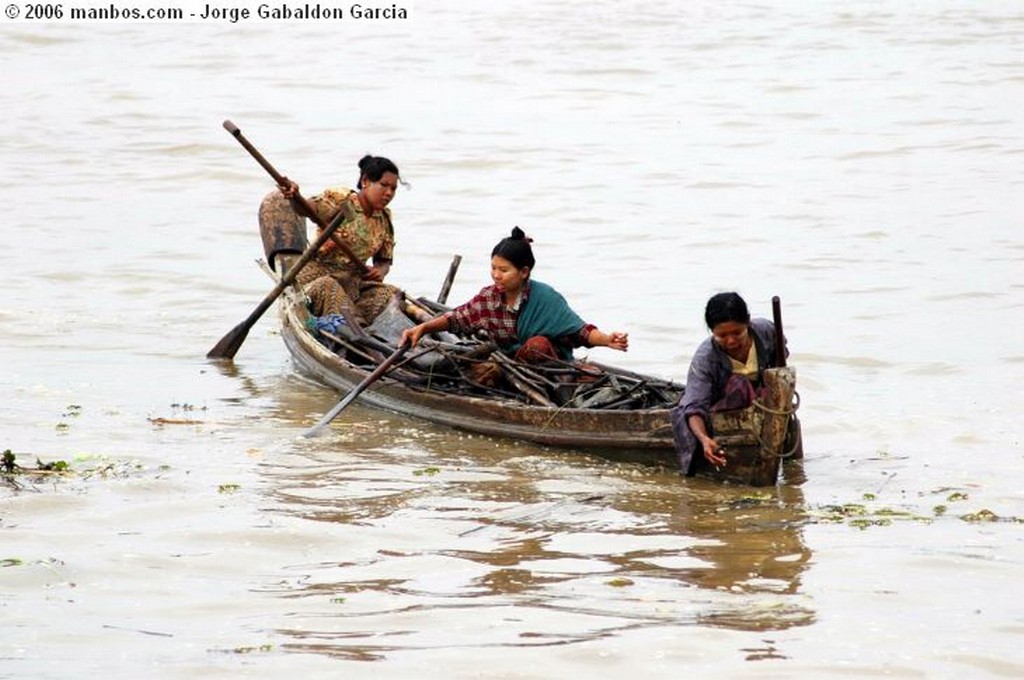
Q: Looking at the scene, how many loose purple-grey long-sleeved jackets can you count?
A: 1